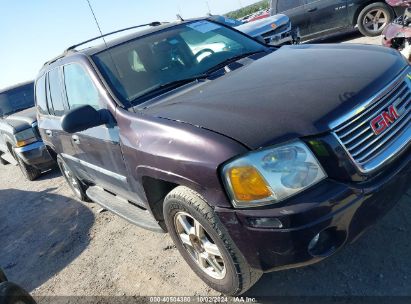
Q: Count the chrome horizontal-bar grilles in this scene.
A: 1